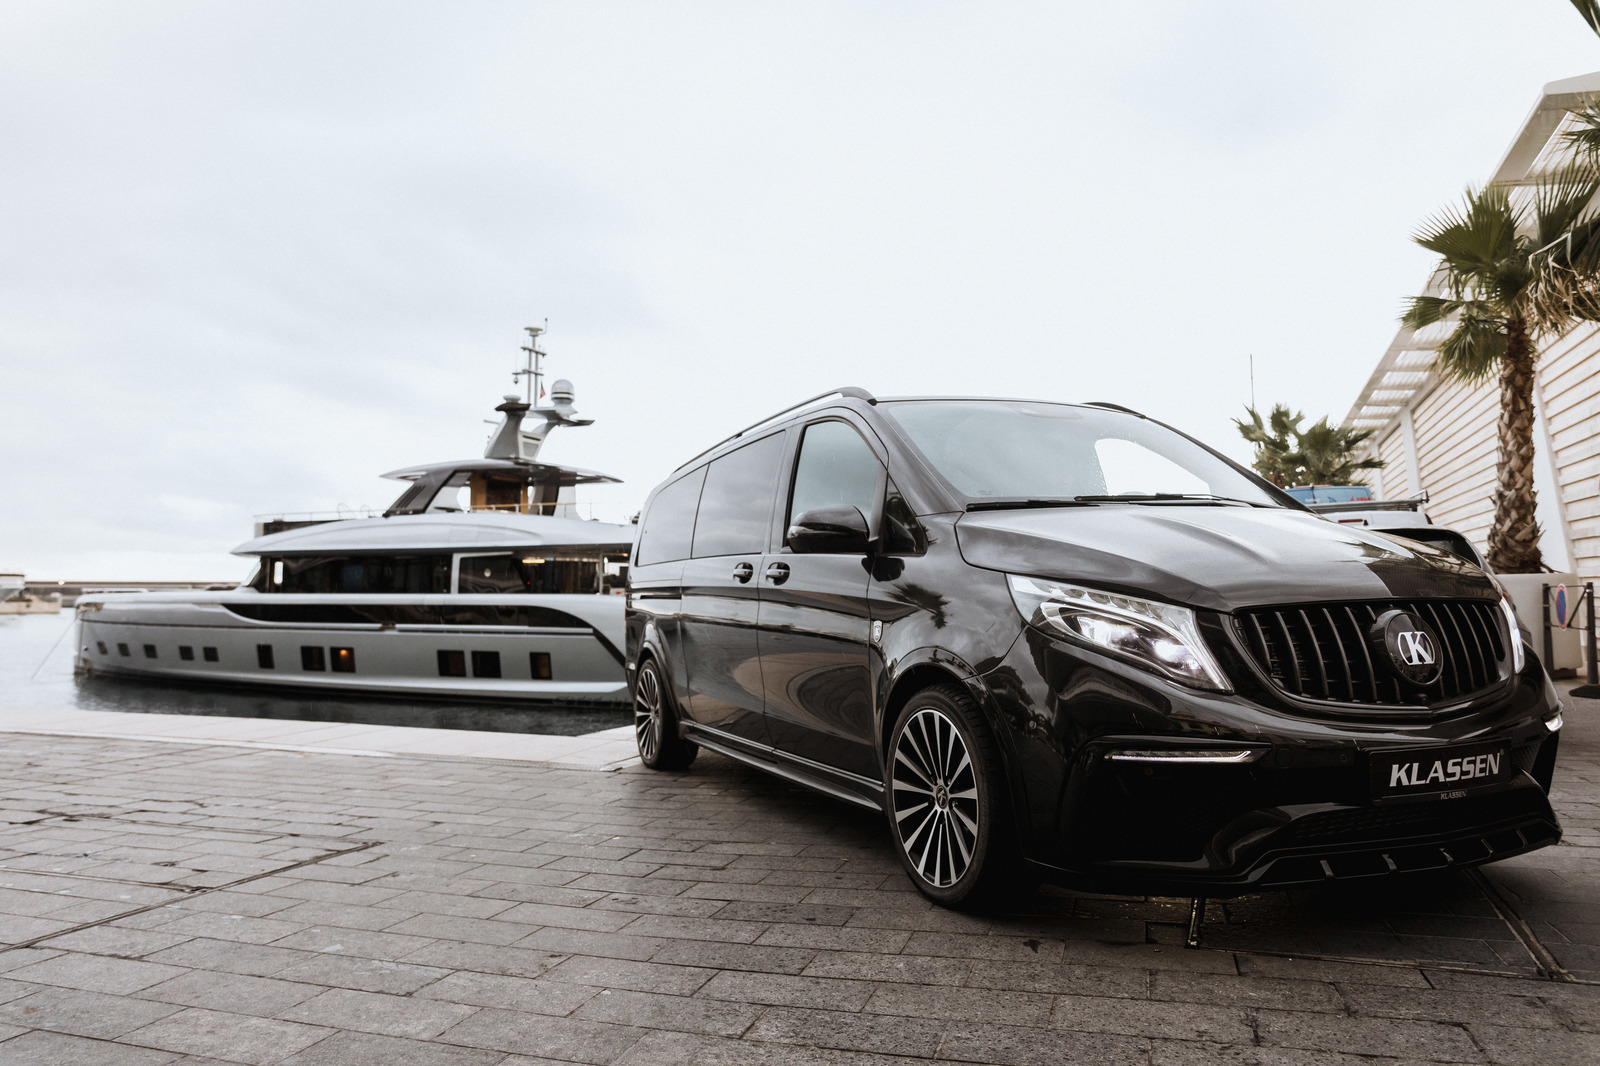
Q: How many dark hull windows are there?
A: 11